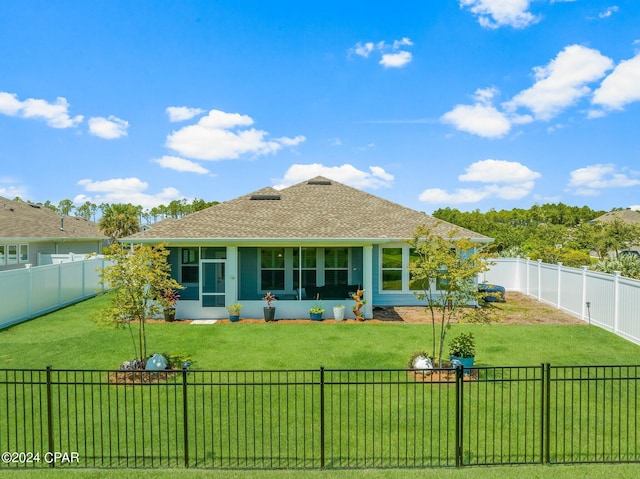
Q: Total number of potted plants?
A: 7